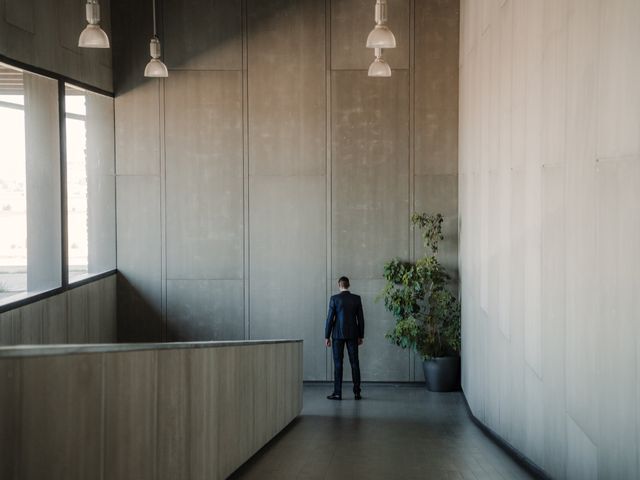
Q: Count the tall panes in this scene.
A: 2